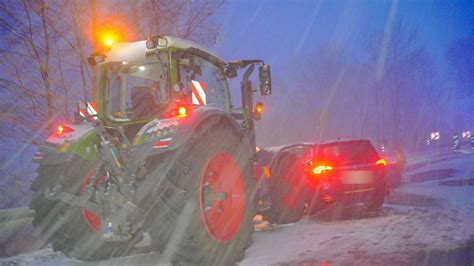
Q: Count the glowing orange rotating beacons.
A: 1